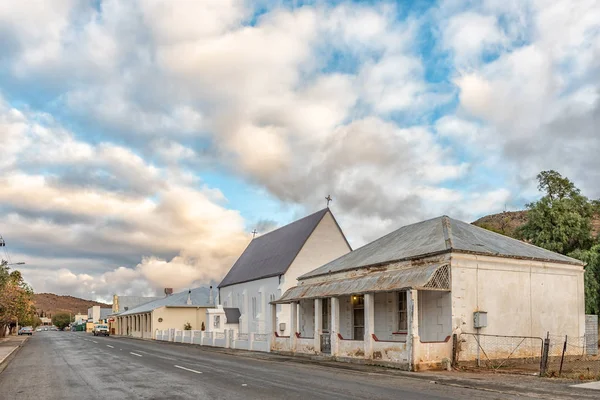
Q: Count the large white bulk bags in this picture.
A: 0